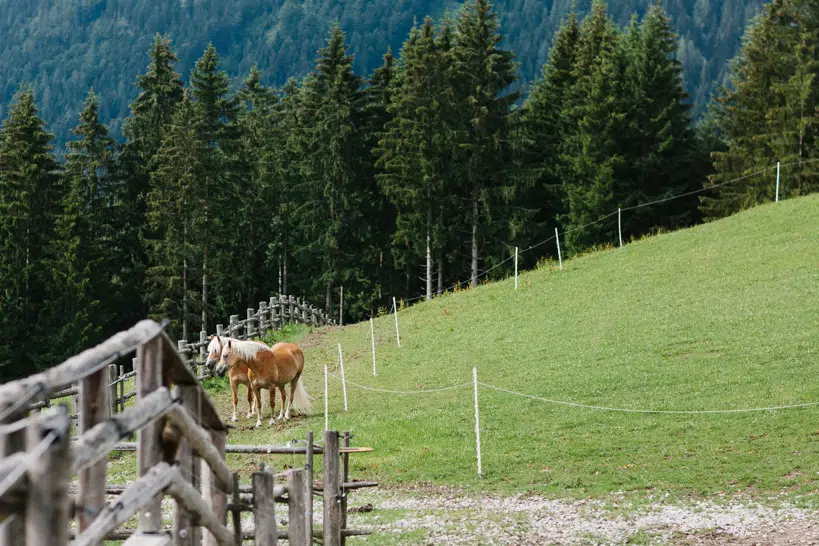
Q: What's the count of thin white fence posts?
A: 9